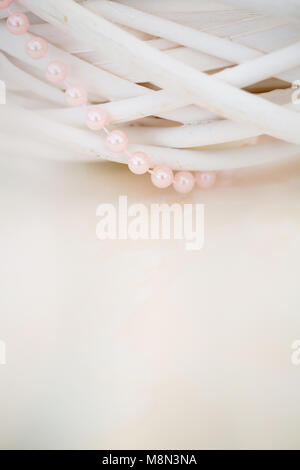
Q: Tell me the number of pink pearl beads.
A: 11